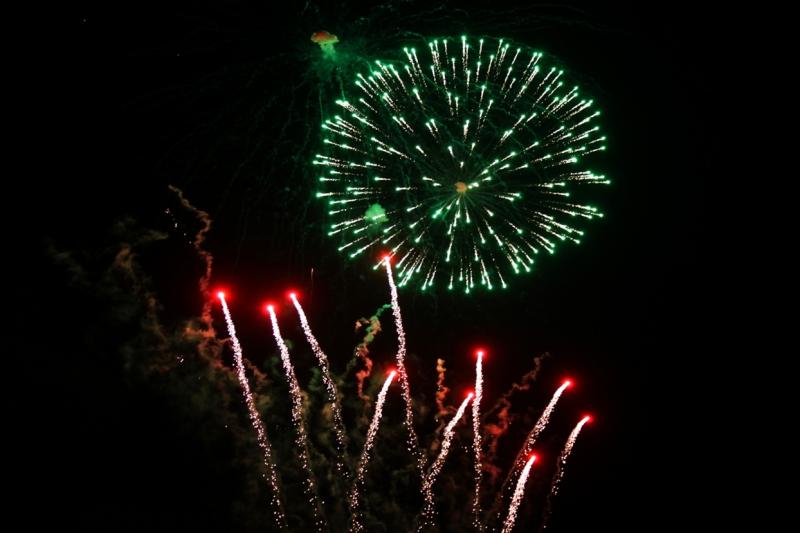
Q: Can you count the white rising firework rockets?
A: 10